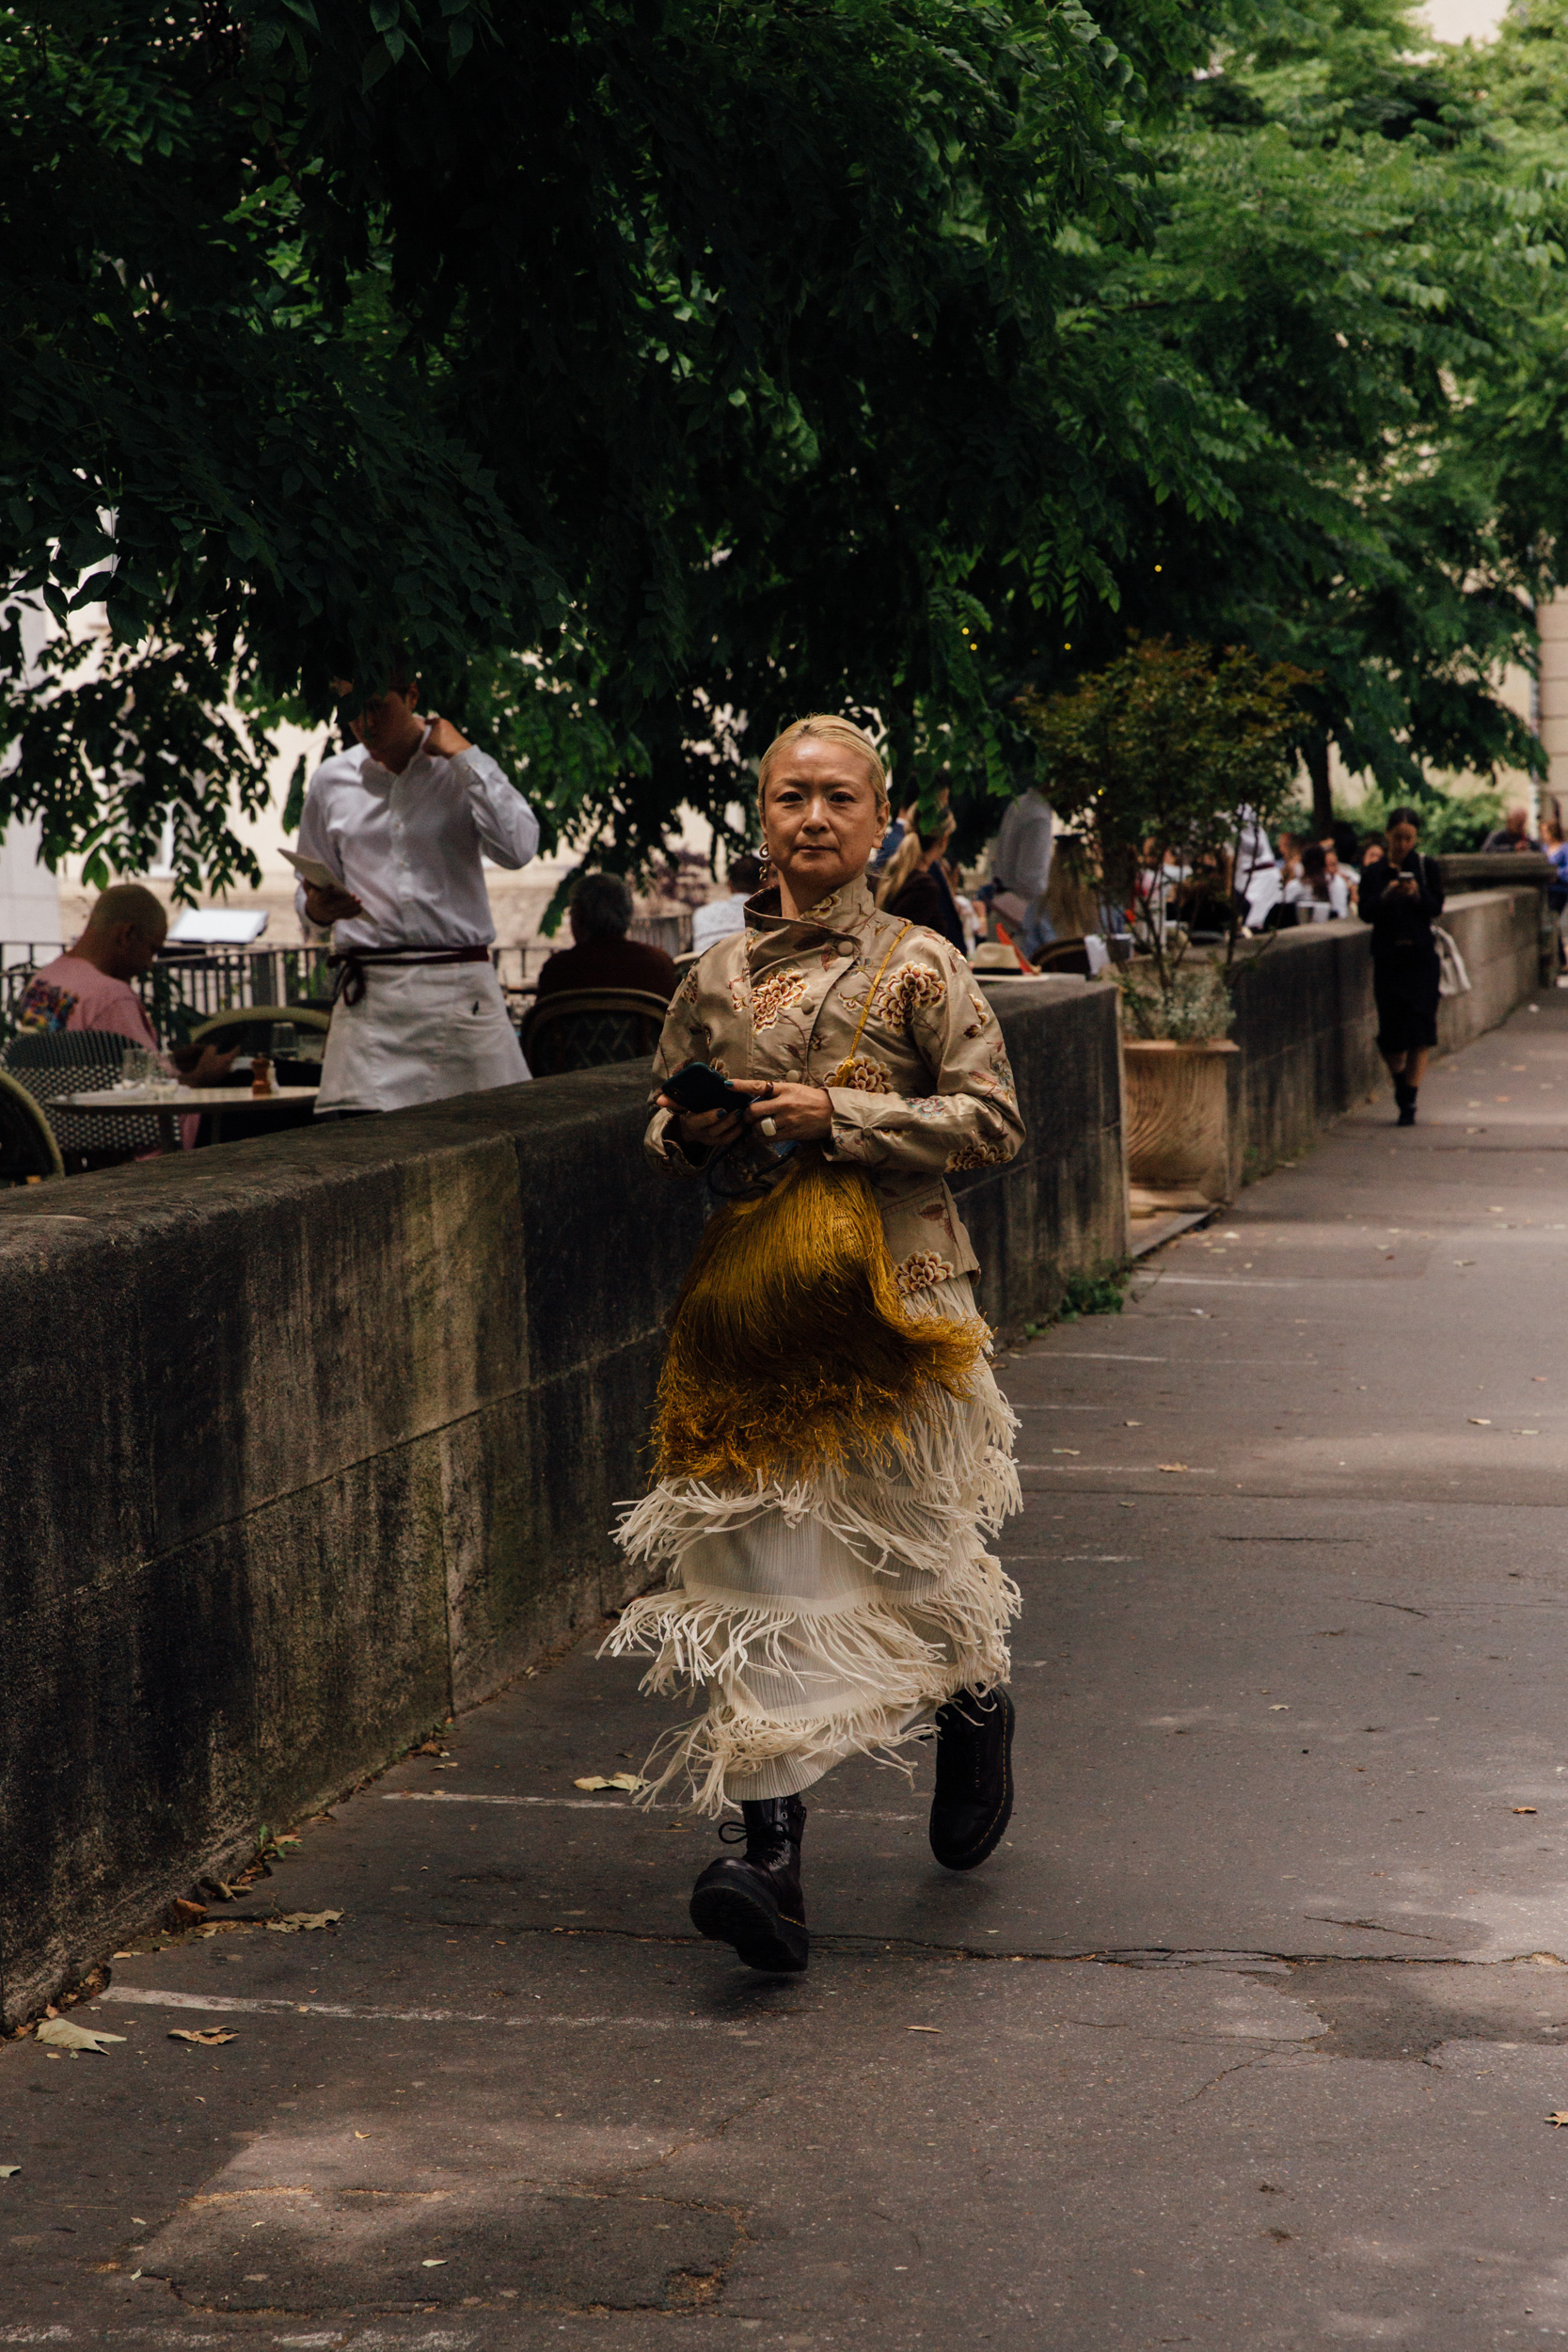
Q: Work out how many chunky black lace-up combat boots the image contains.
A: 2